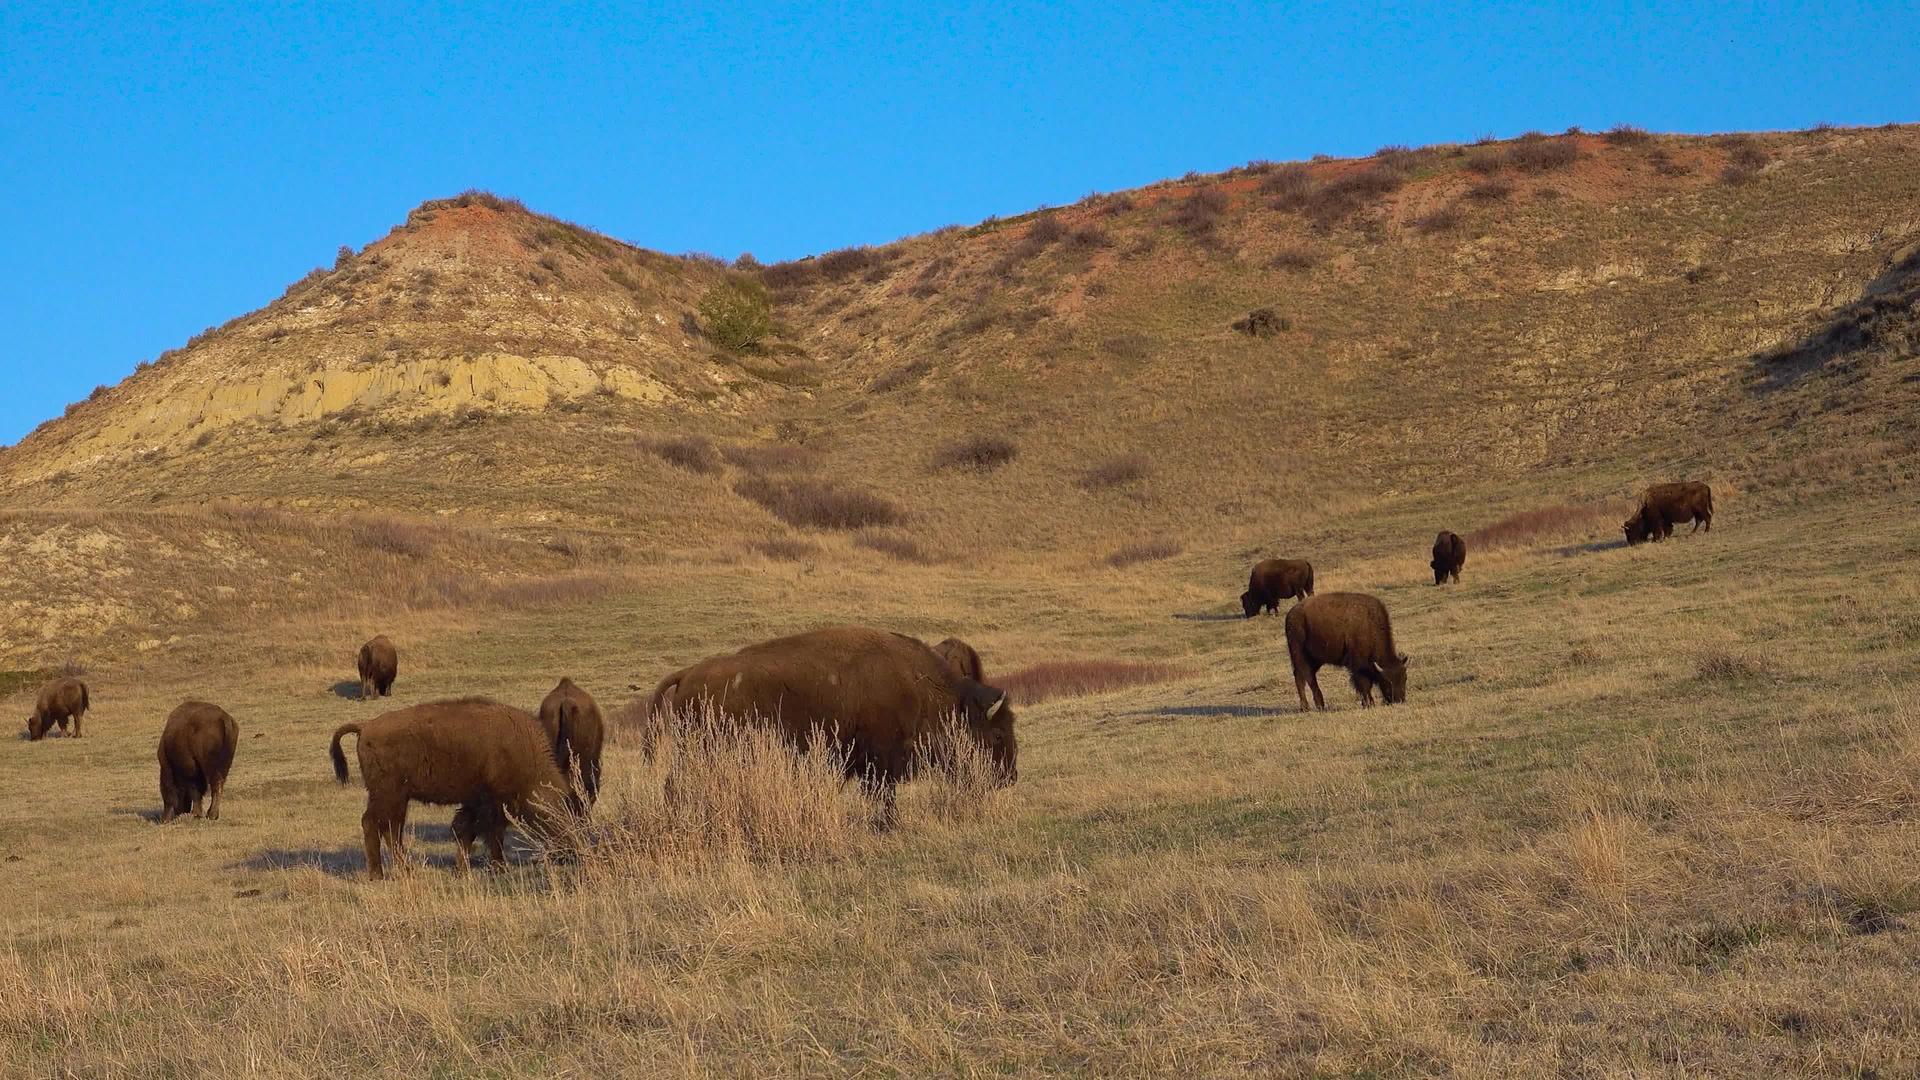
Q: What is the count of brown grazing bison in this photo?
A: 11